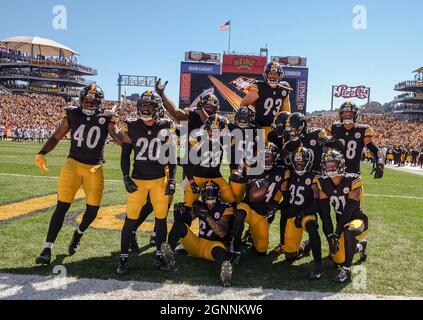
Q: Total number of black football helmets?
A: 13